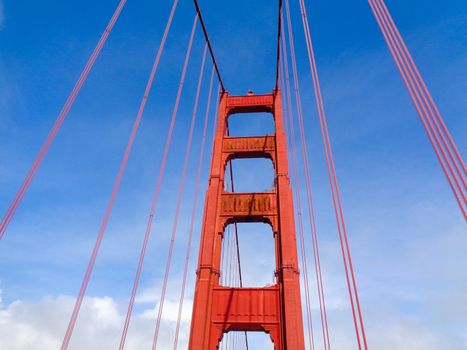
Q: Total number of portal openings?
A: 4